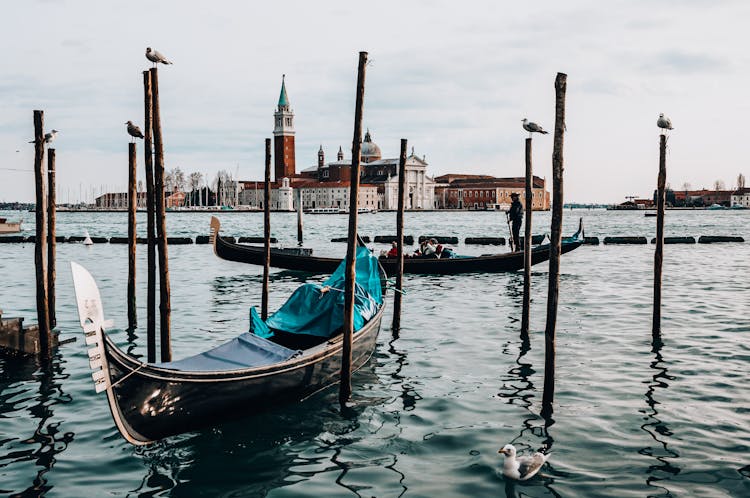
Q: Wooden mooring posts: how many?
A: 11